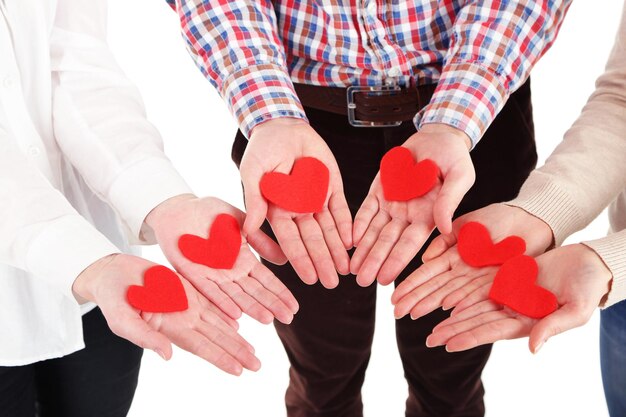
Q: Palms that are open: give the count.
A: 6